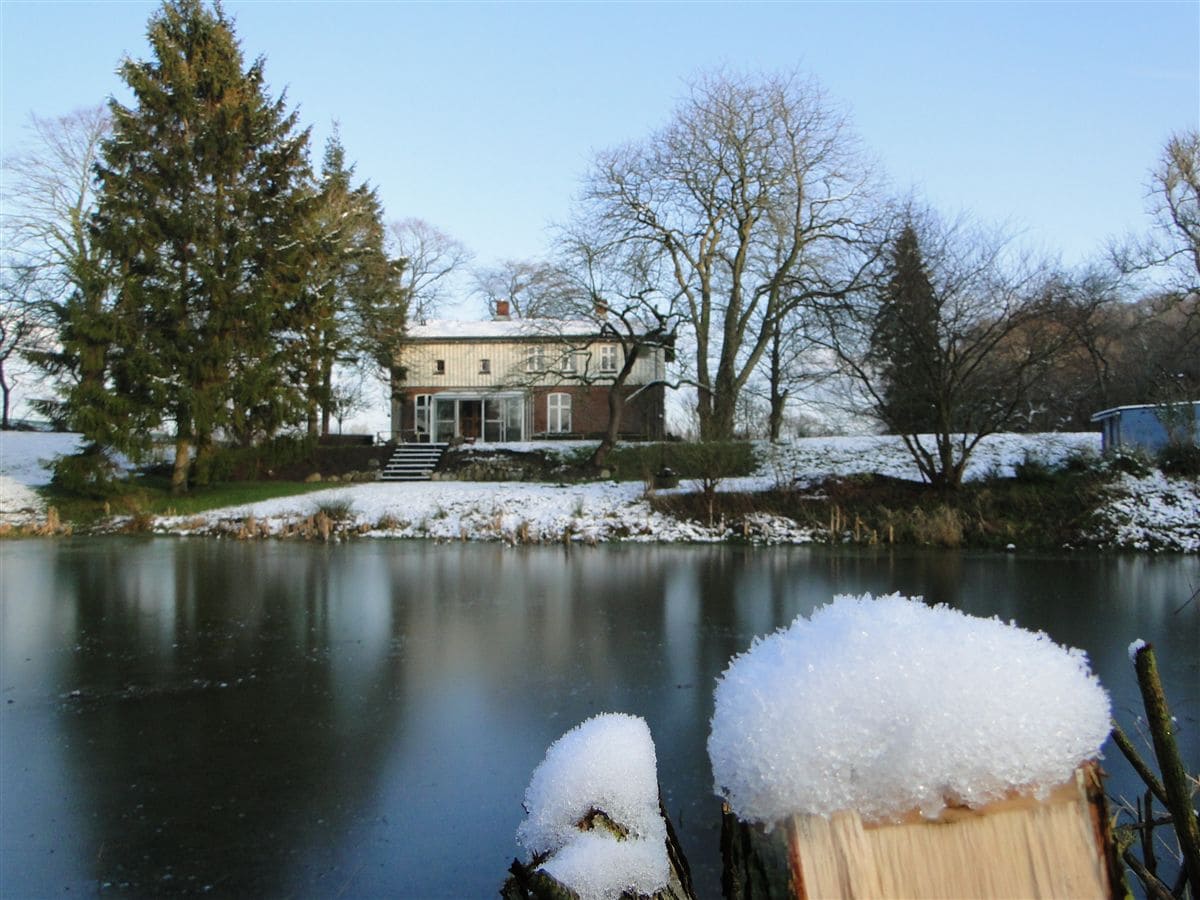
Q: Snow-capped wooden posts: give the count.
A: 2